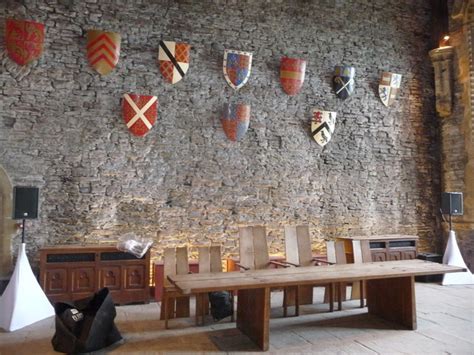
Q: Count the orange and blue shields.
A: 2